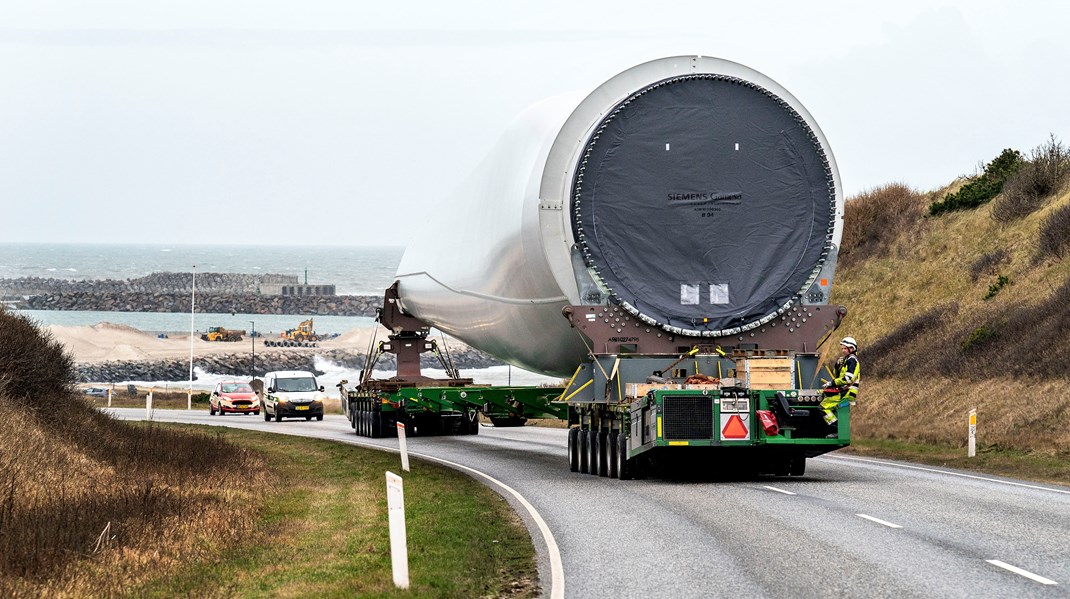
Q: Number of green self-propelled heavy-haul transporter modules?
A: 2